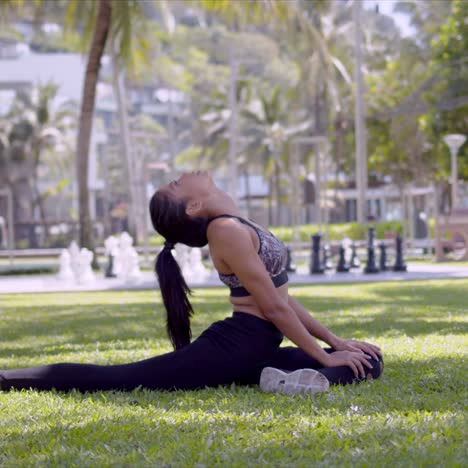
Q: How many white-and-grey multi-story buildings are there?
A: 1